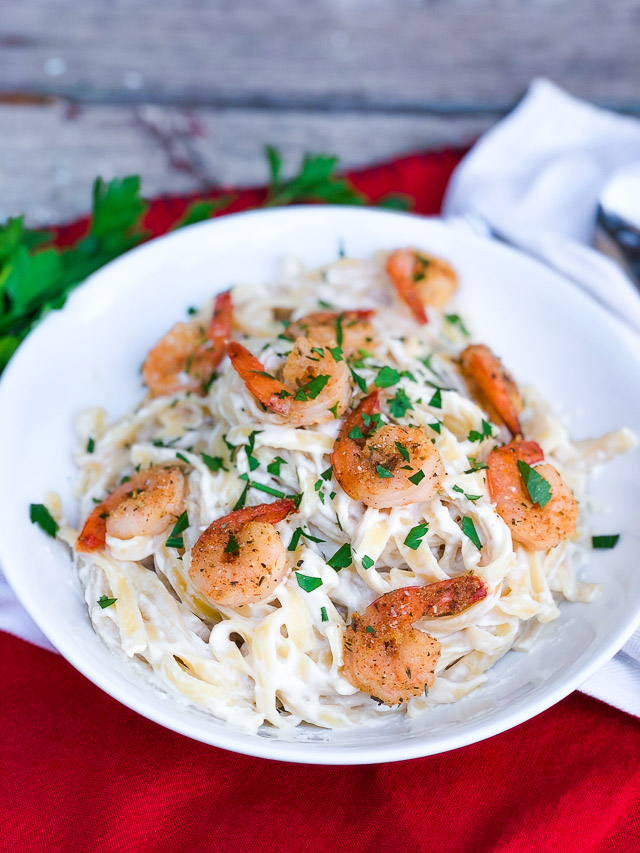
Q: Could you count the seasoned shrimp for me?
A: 10